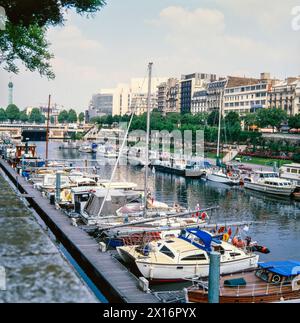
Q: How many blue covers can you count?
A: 2